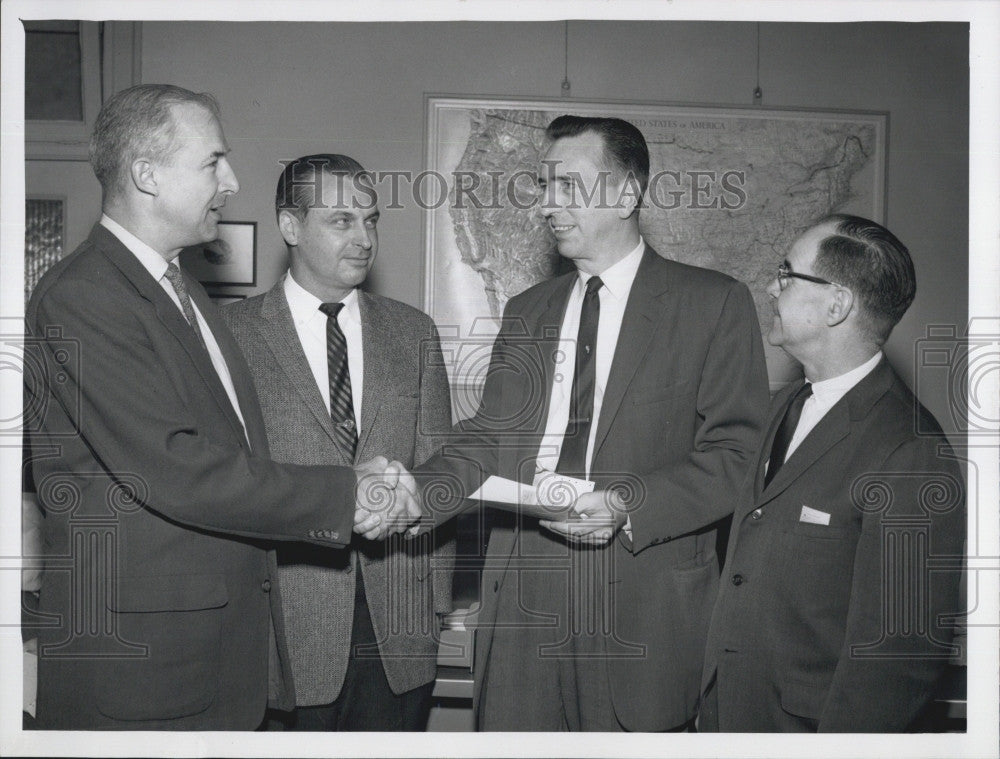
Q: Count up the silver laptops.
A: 0